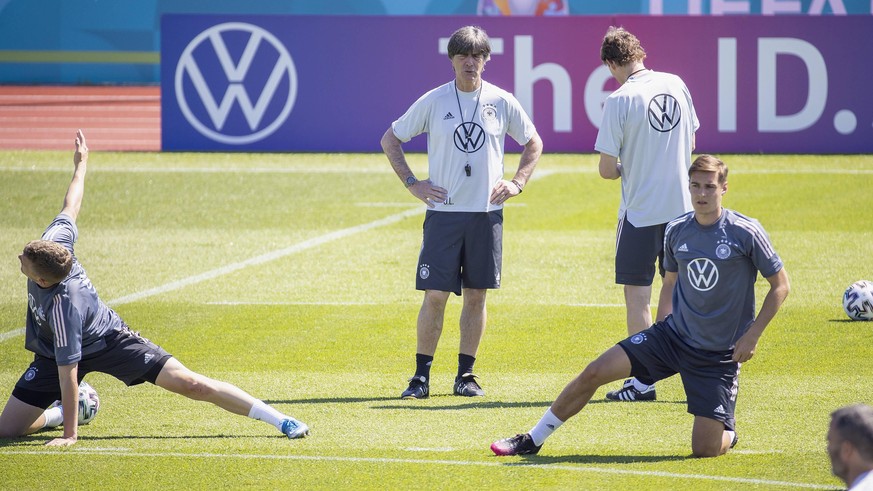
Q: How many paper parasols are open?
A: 0